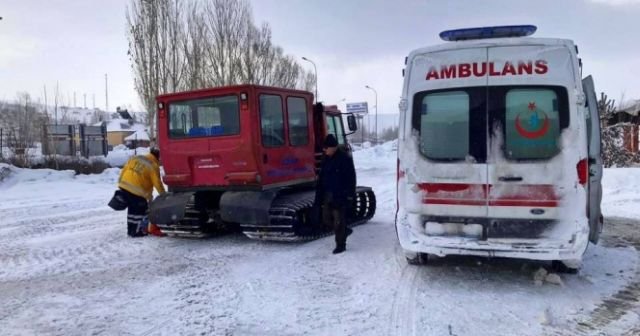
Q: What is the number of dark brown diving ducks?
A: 0